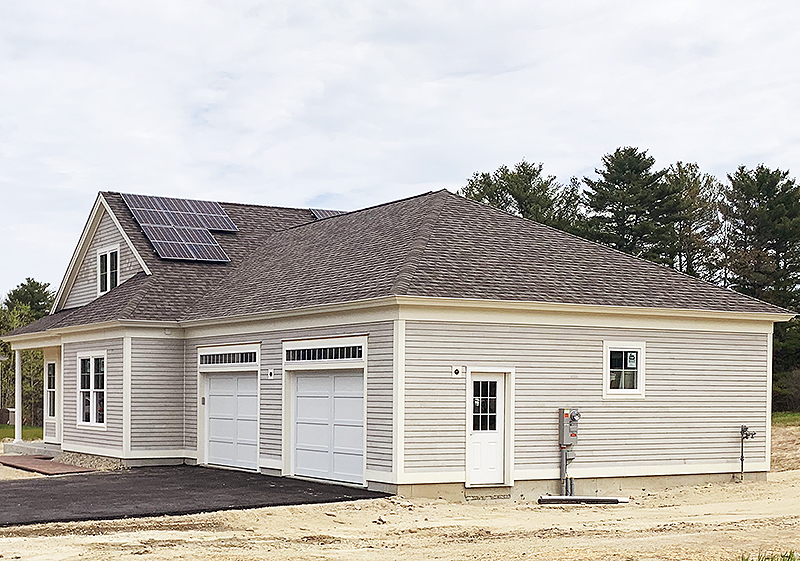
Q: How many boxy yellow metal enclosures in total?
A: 0